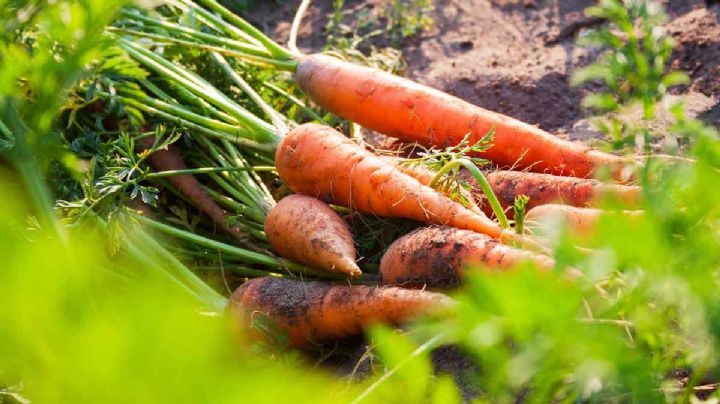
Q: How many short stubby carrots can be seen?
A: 1